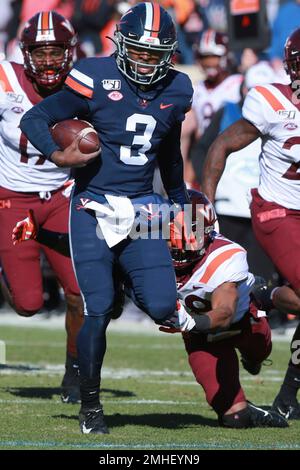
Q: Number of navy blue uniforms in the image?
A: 1